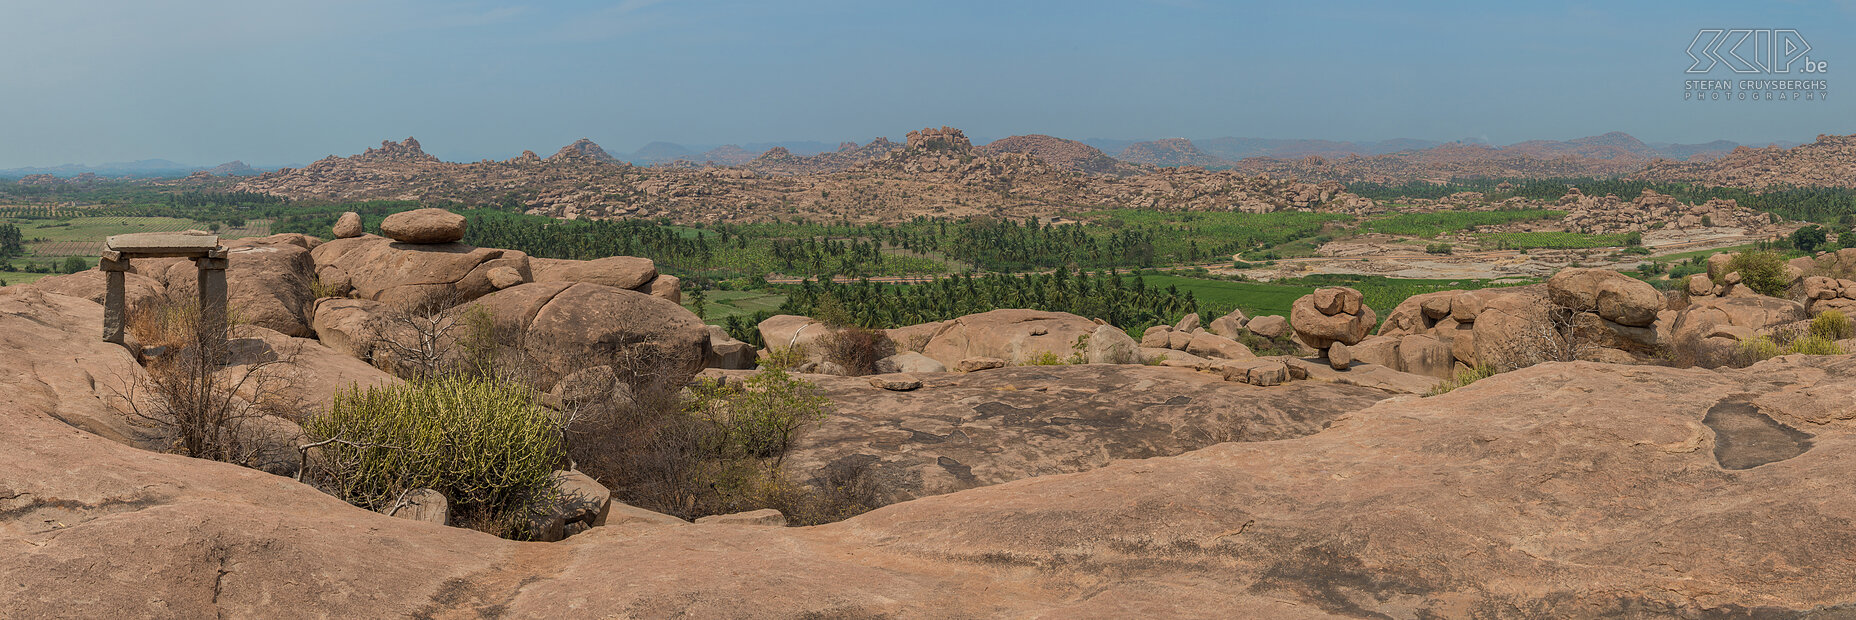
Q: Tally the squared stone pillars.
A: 2